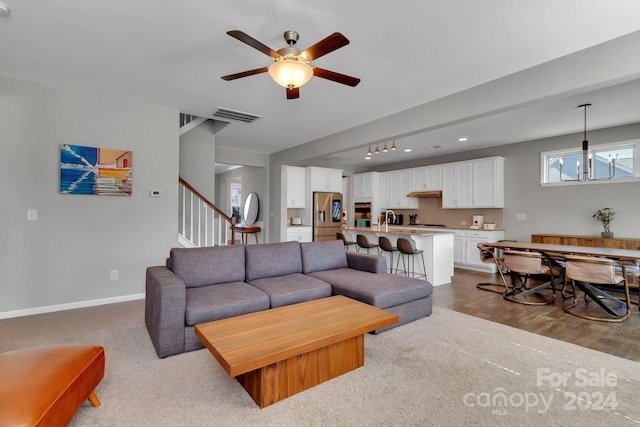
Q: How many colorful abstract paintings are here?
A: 1